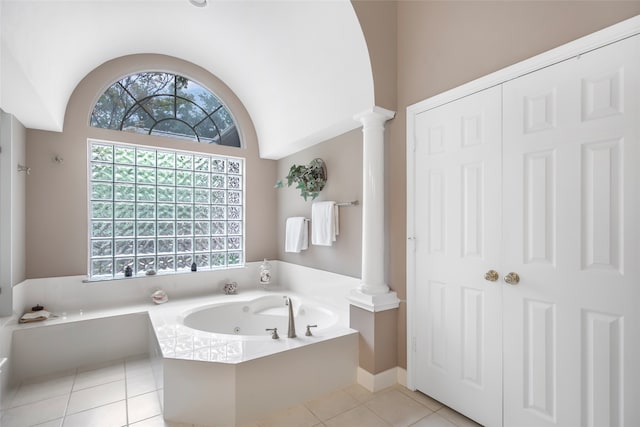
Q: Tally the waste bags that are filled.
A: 0